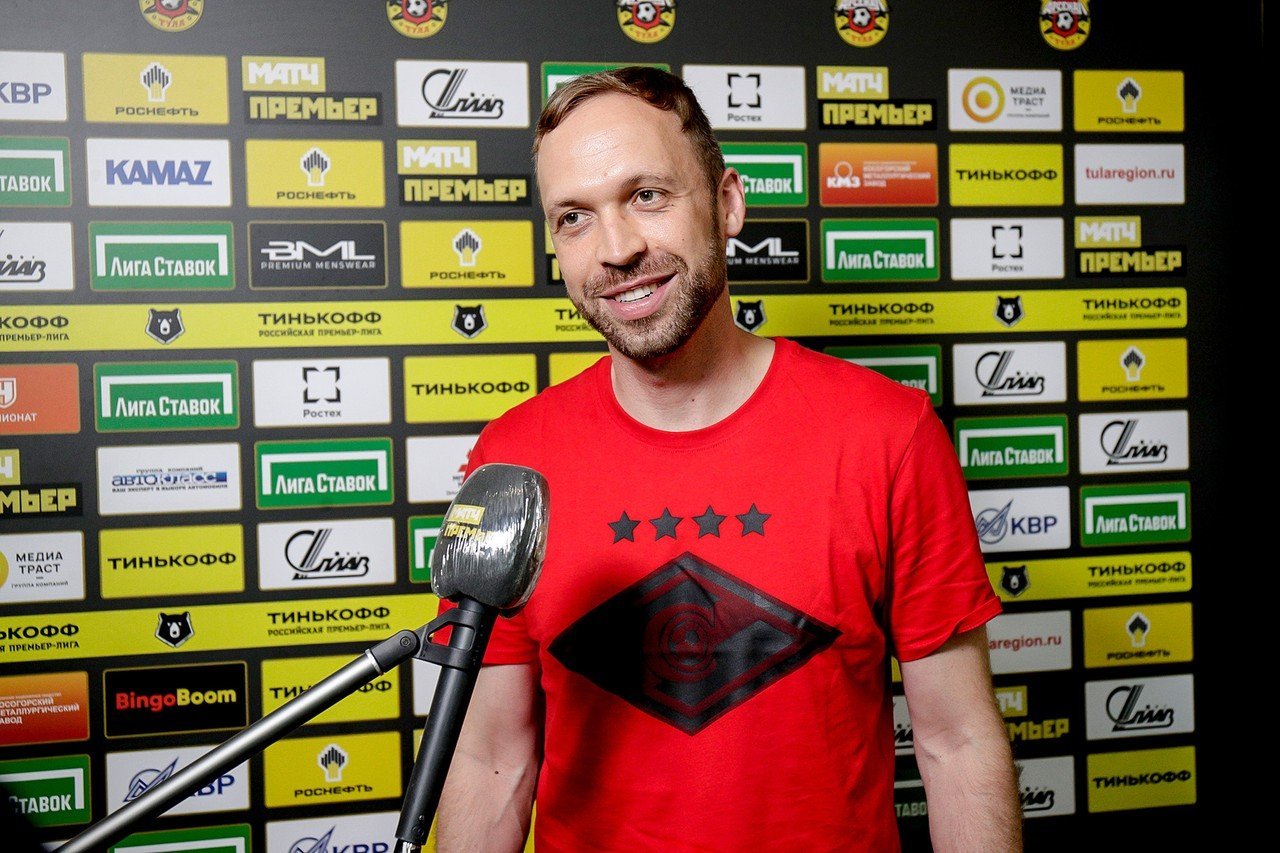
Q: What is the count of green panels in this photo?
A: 14